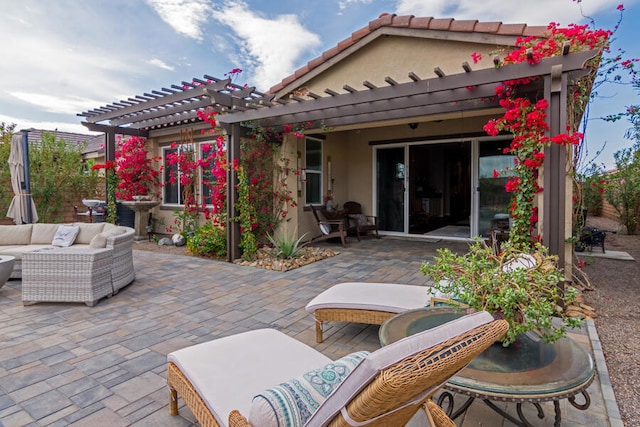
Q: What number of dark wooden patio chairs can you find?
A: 2